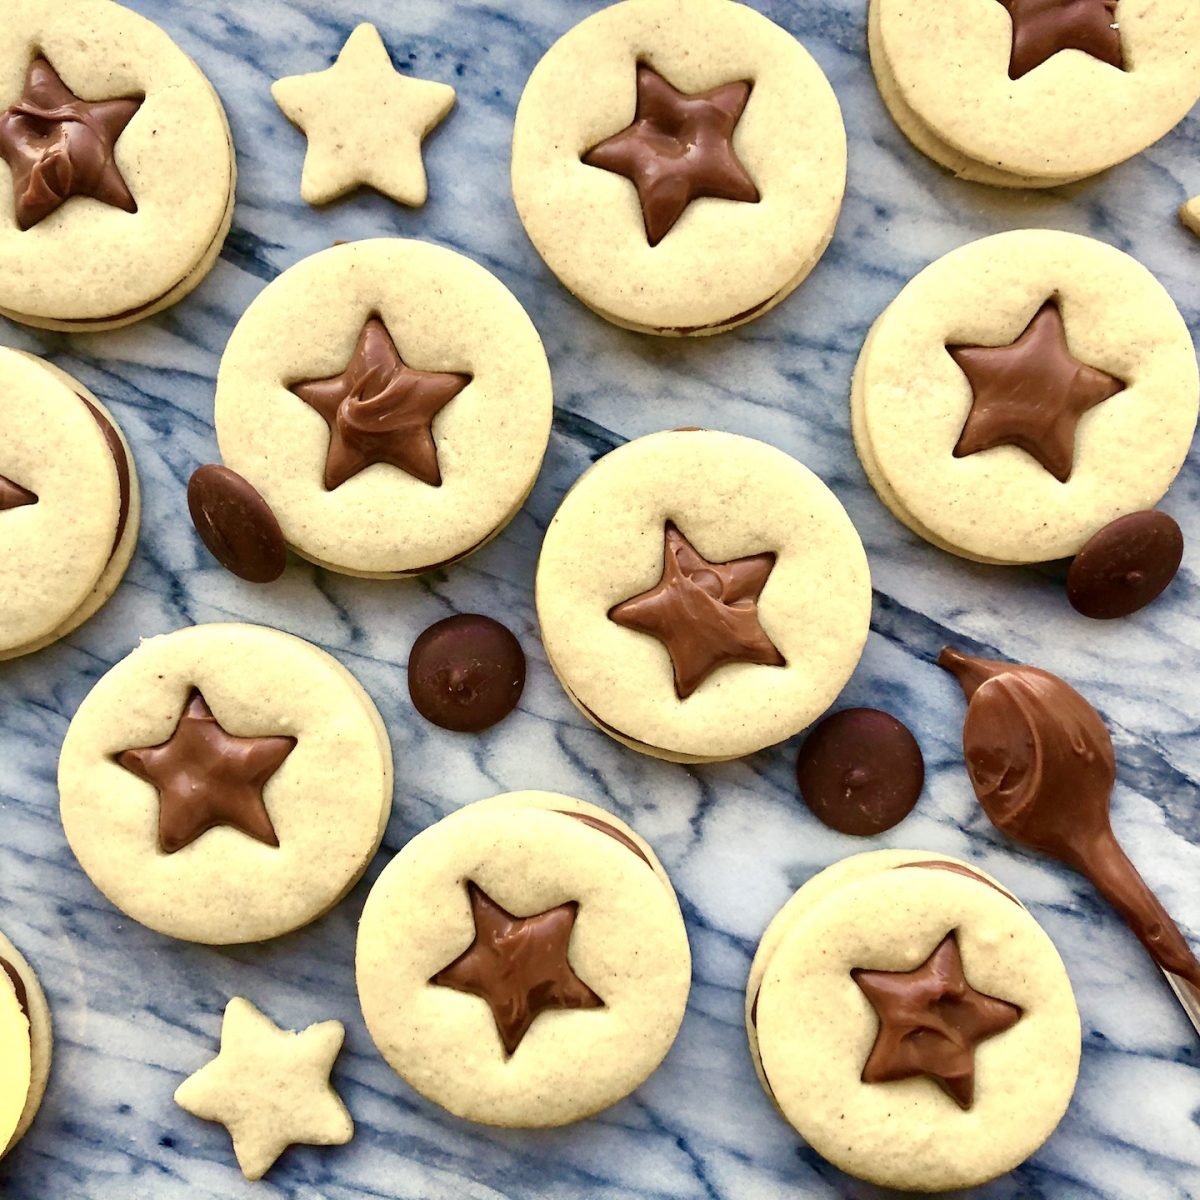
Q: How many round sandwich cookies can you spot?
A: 11